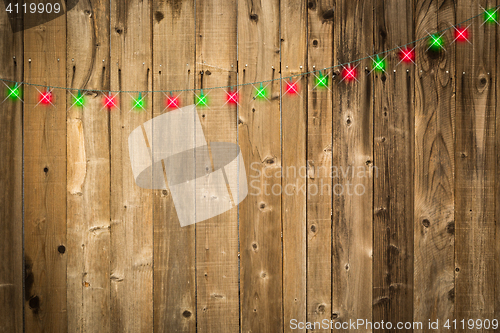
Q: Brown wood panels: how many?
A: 13